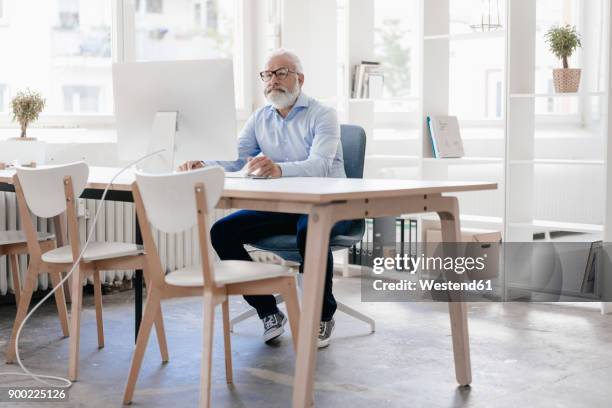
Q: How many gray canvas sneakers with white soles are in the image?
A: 2